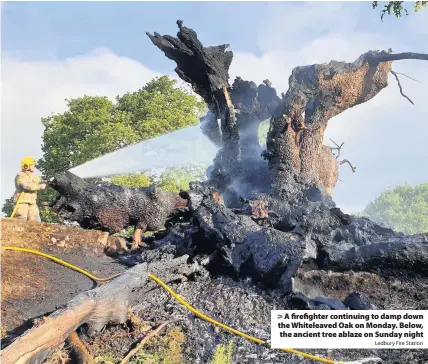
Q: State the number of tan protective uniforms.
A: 1